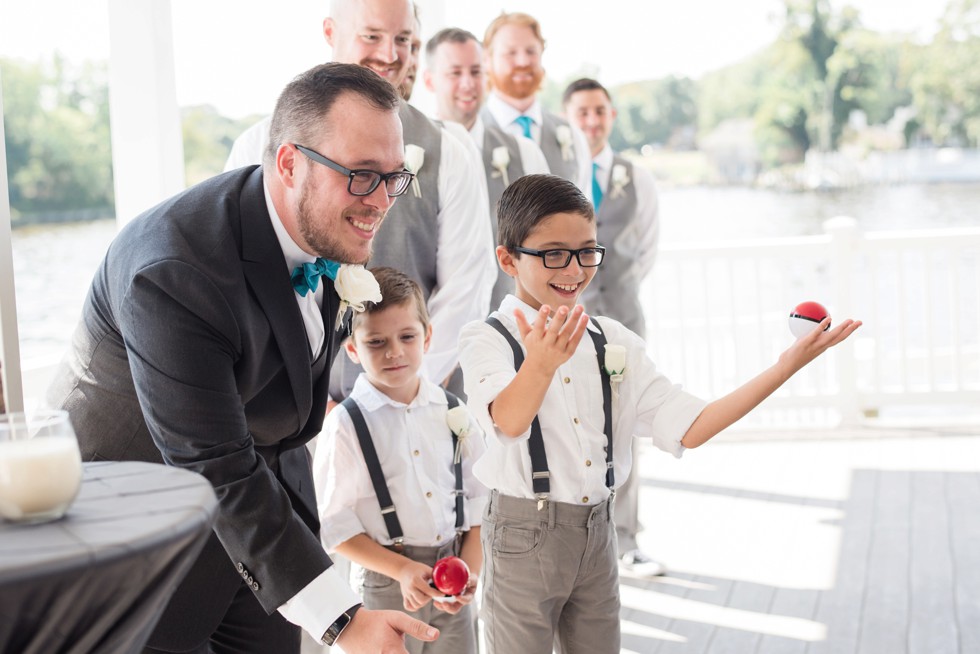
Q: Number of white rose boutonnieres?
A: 7